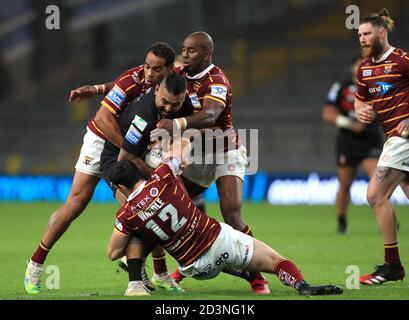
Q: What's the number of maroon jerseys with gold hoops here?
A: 4